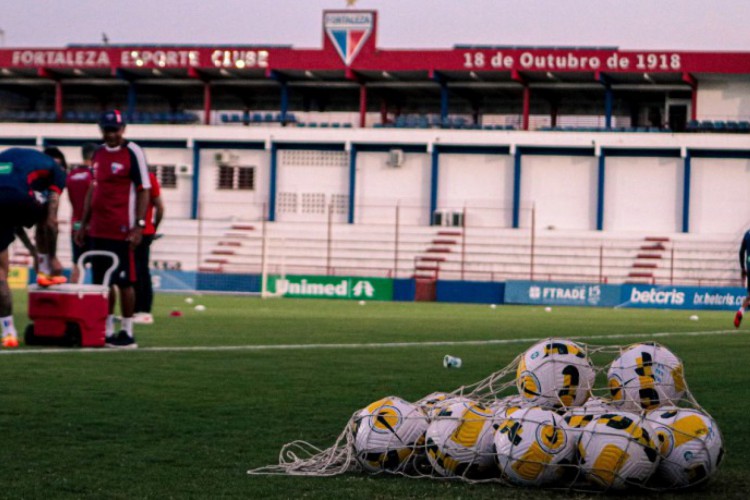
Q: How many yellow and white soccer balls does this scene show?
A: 10